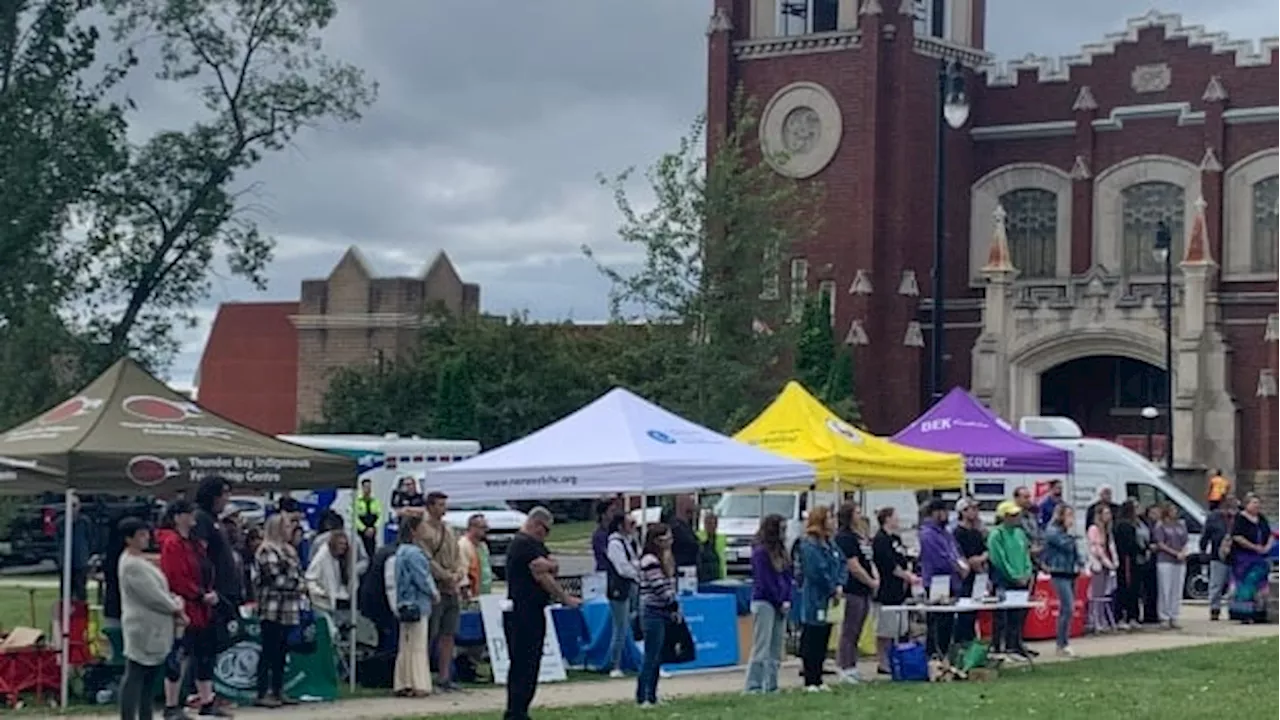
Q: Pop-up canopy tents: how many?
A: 4